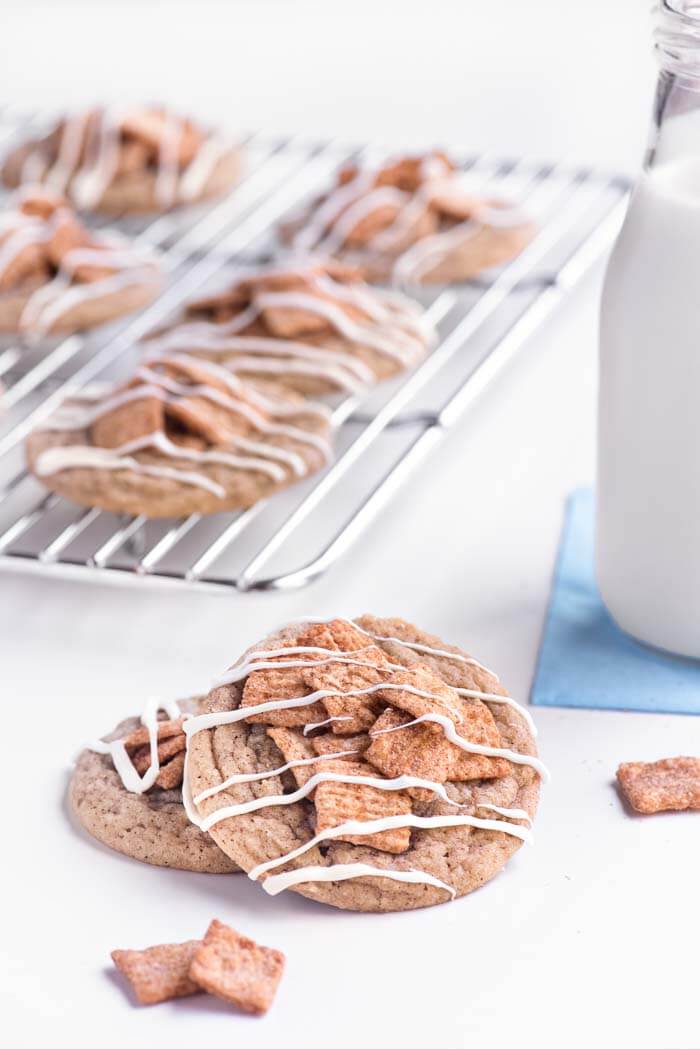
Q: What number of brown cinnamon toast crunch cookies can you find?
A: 7